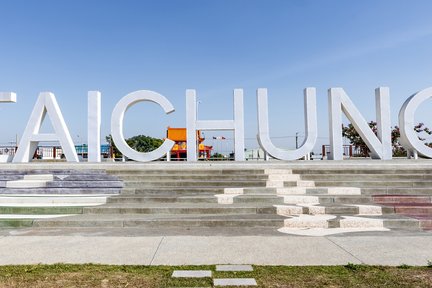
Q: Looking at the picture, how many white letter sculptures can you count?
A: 8